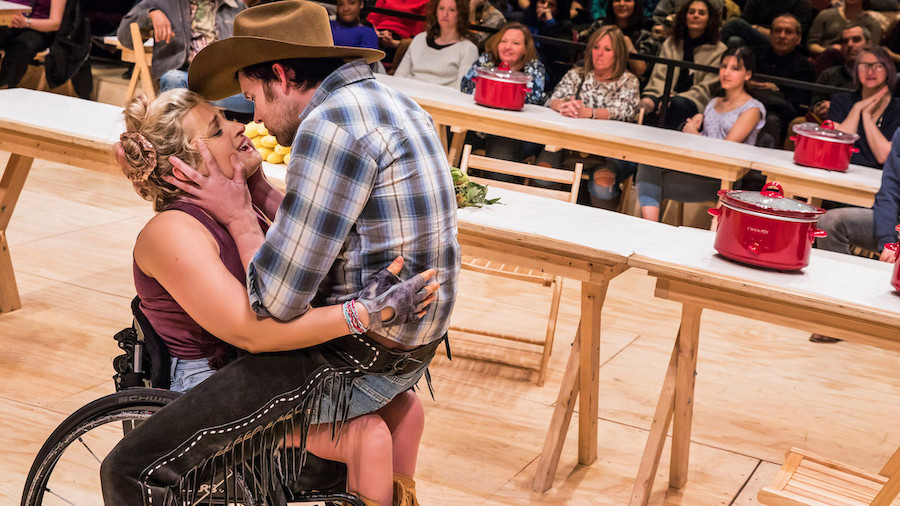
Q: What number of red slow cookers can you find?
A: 4